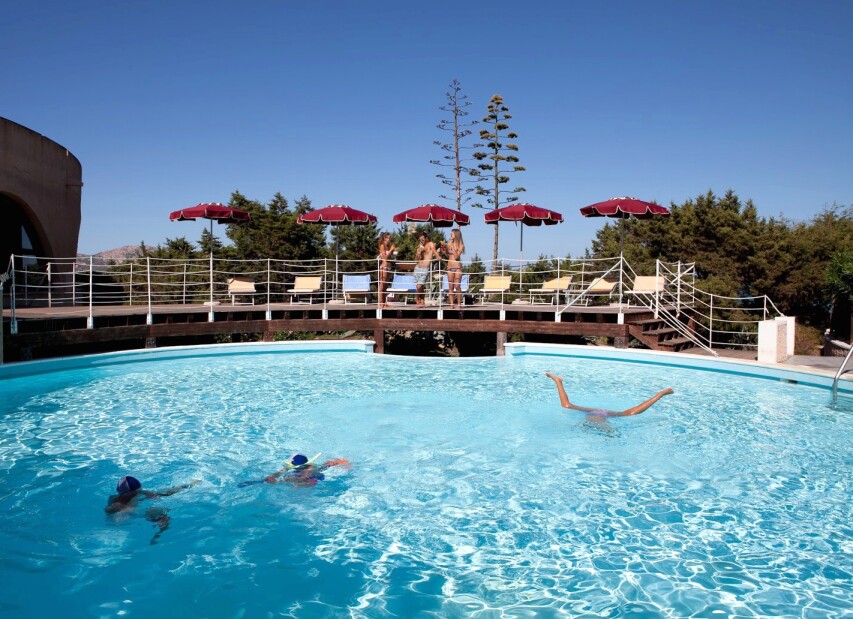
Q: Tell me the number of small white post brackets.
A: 11